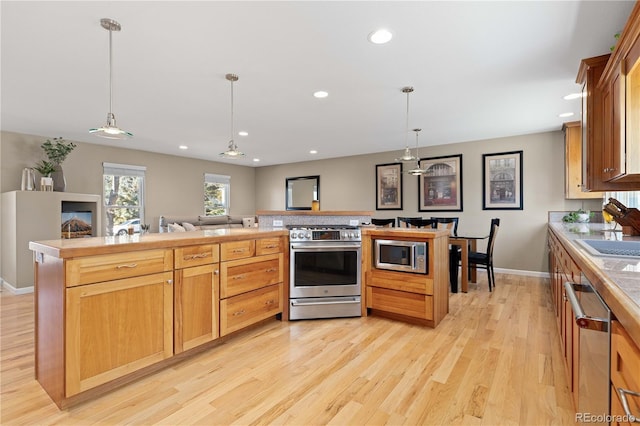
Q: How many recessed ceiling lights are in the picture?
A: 8